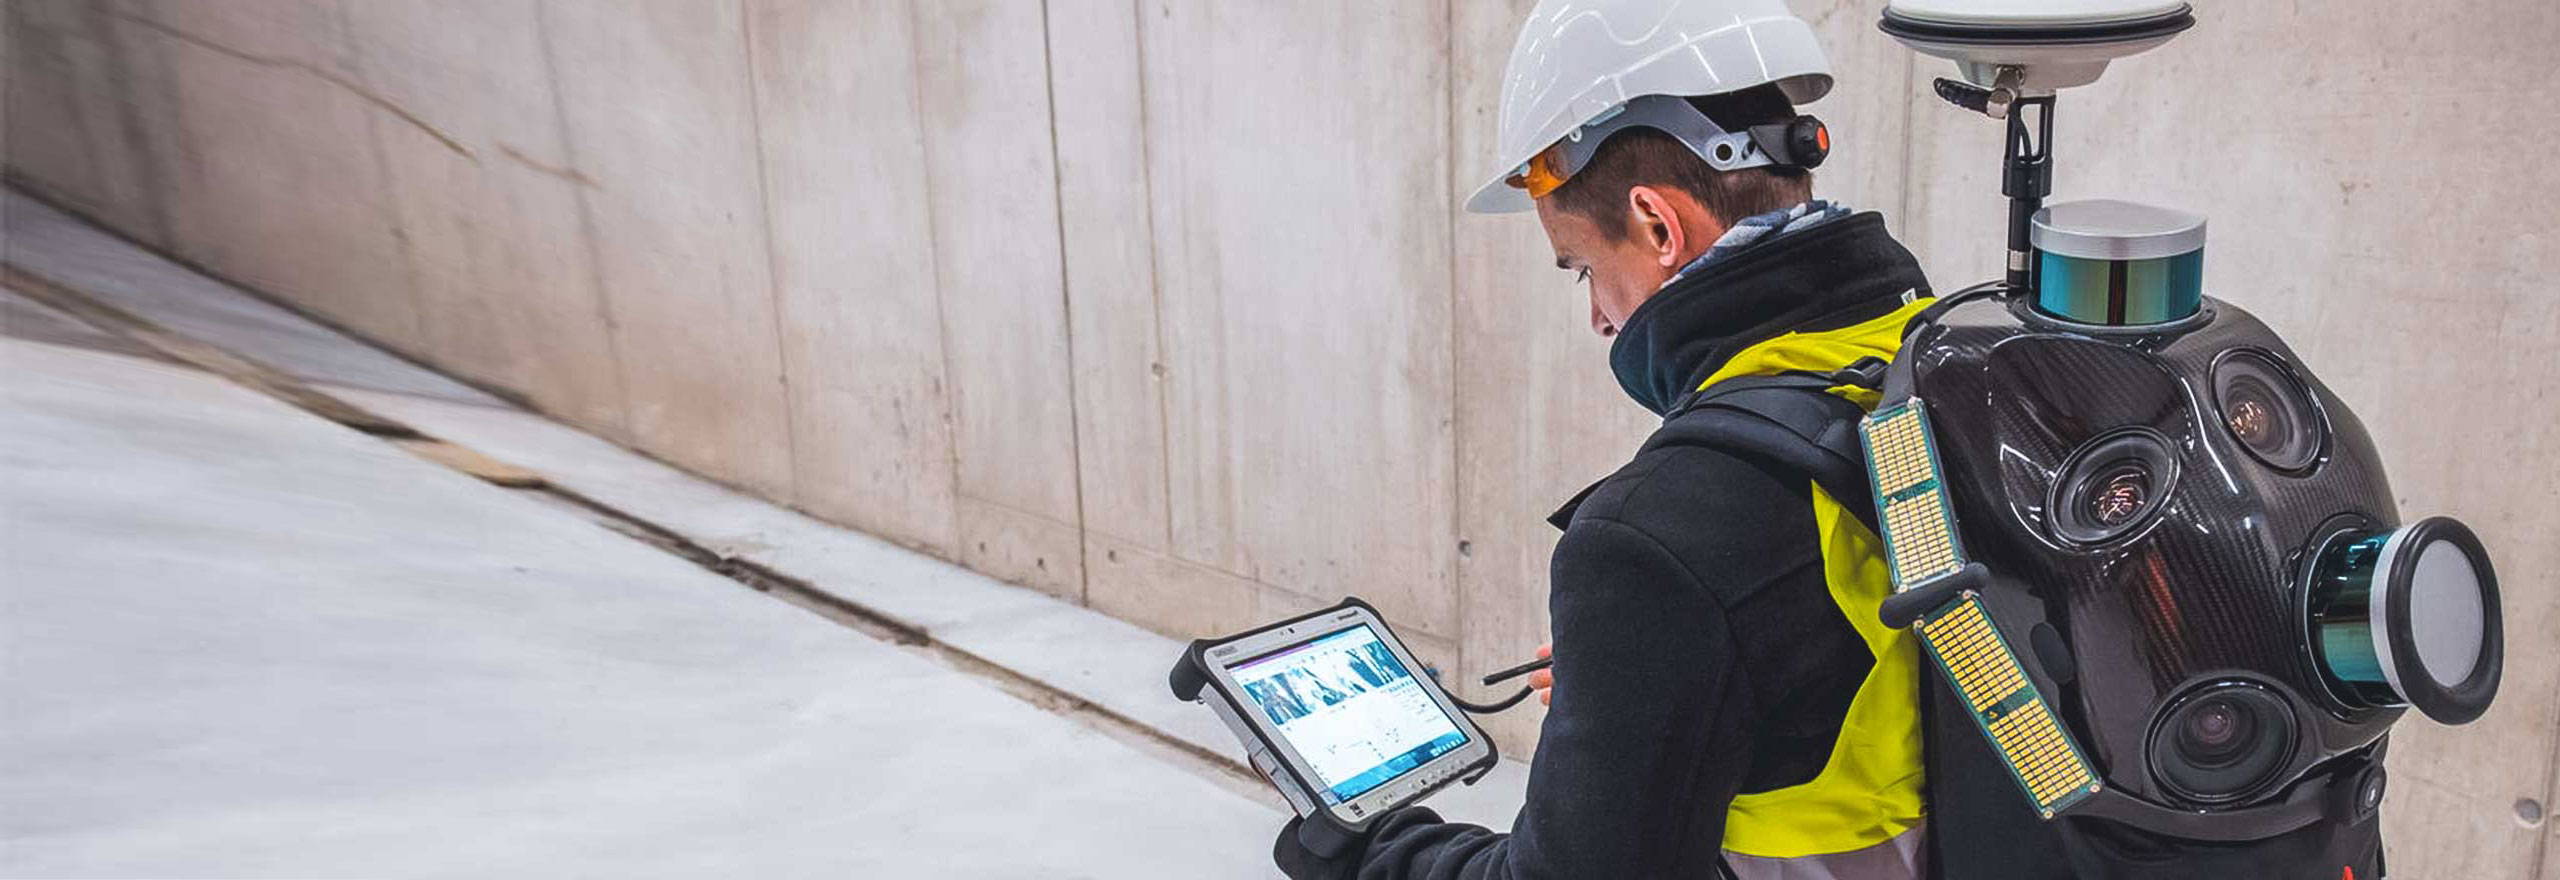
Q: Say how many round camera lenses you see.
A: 3